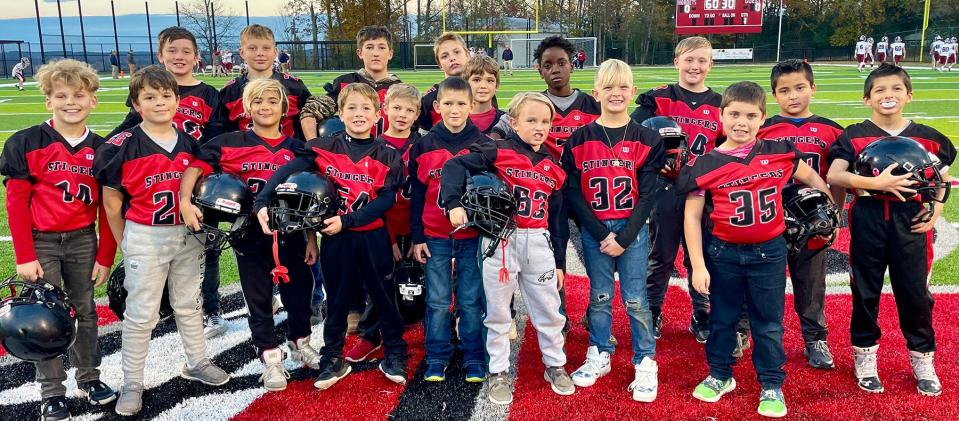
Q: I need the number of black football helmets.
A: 10